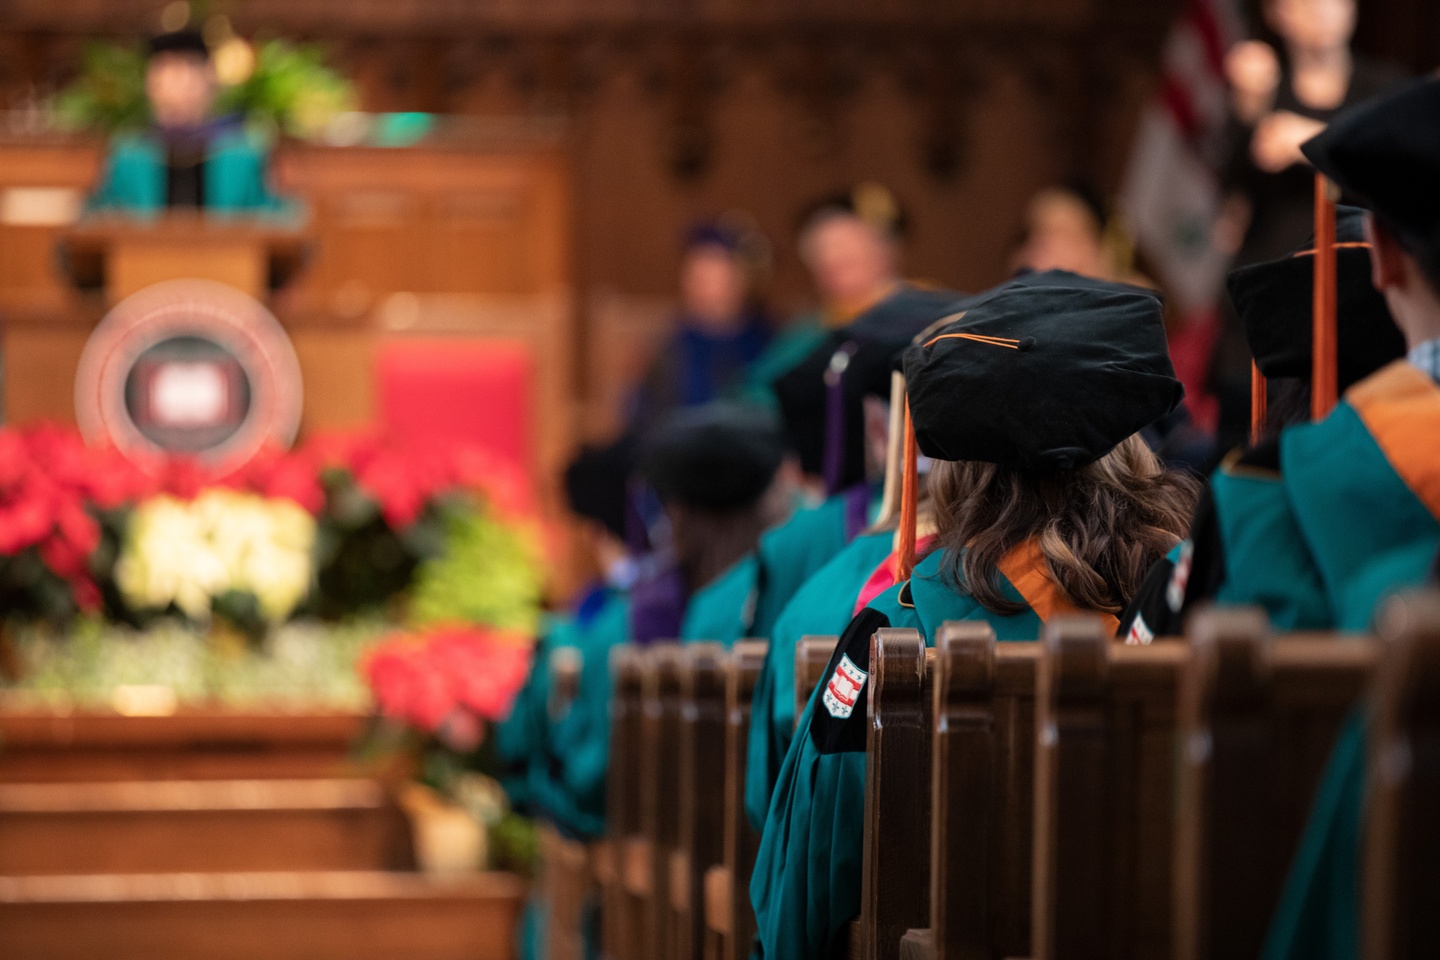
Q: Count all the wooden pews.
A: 11